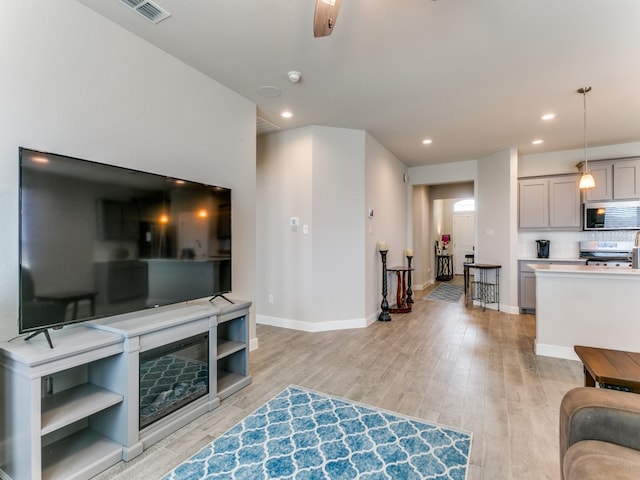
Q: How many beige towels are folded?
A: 0